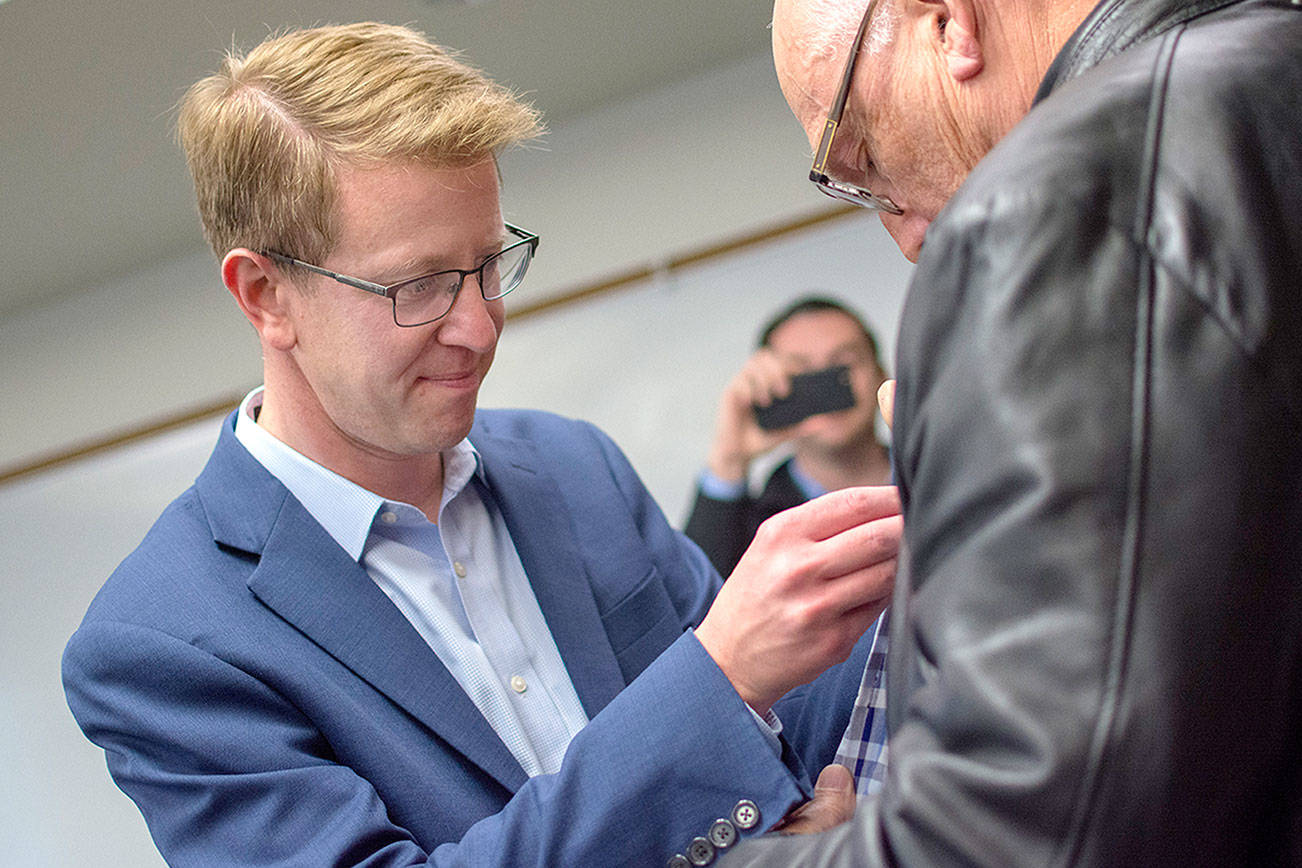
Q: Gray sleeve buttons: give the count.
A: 4